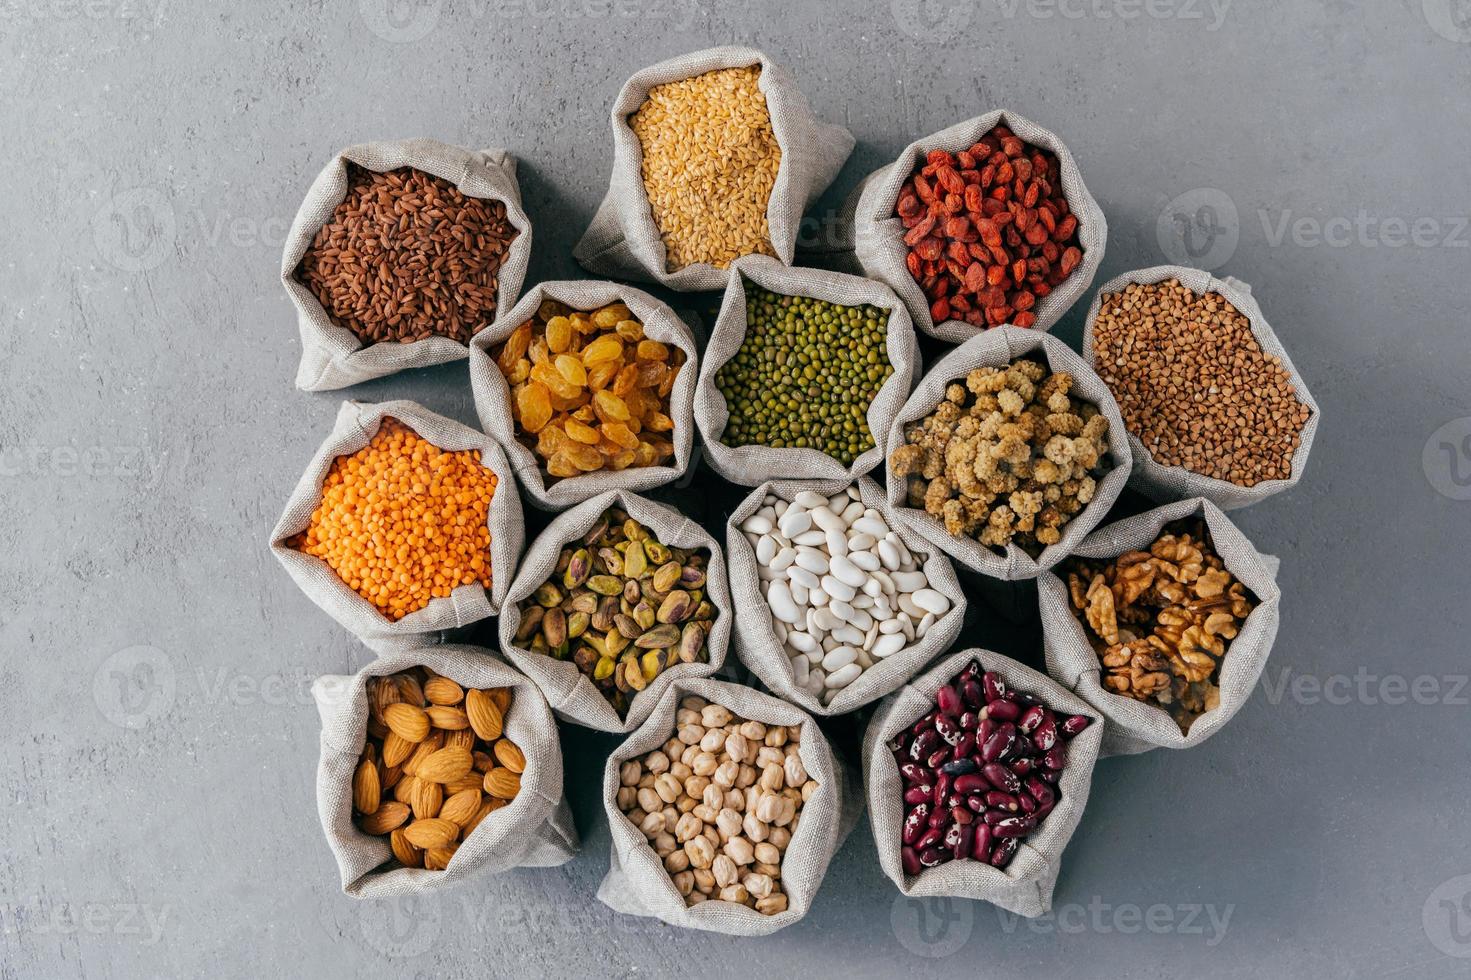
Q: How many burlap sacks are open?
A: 14